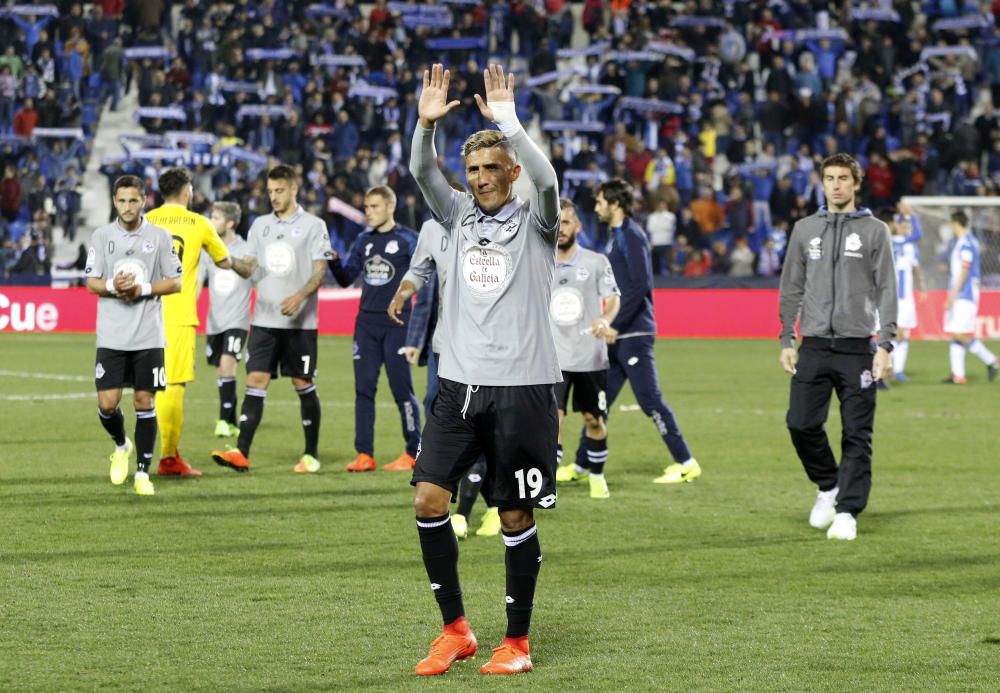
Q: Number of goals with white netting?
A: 1